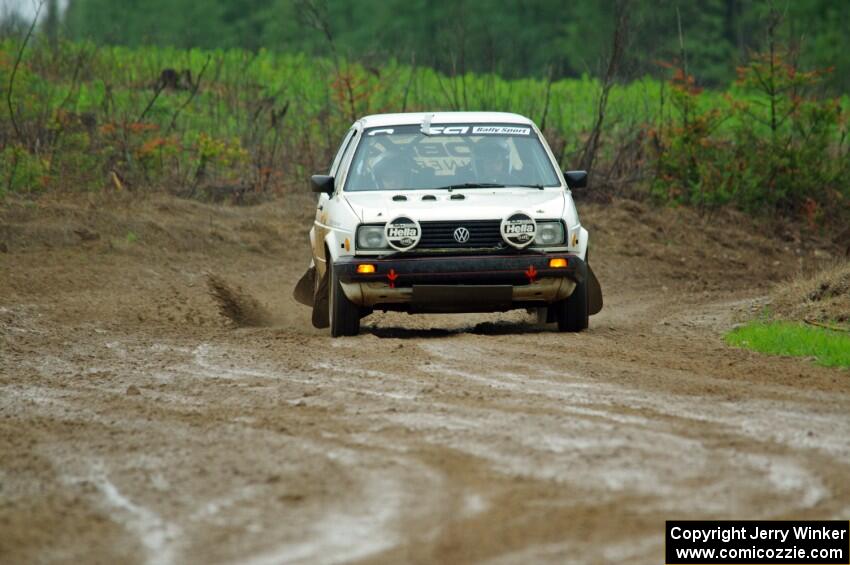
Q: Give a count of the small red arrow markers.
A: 2